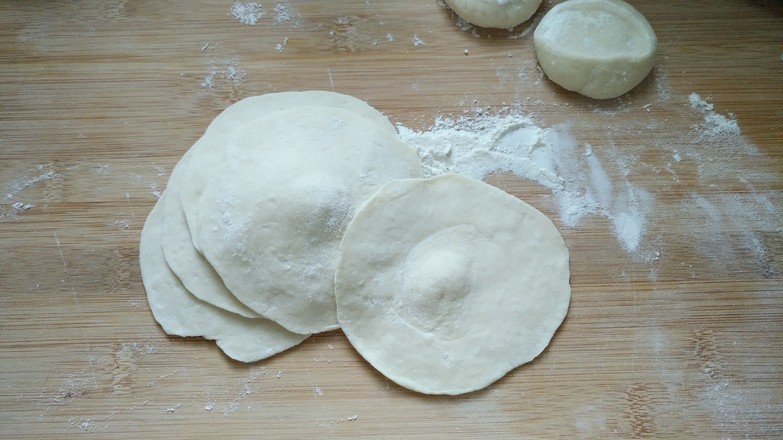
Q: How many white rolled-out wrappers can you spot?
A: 5